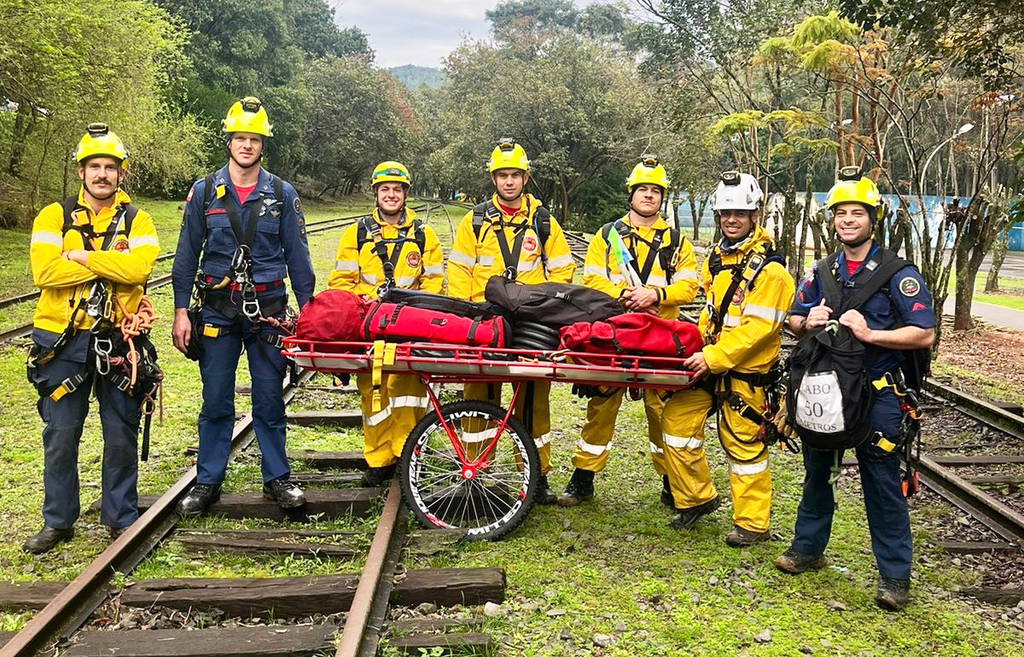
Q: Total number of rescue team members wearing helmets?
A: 7